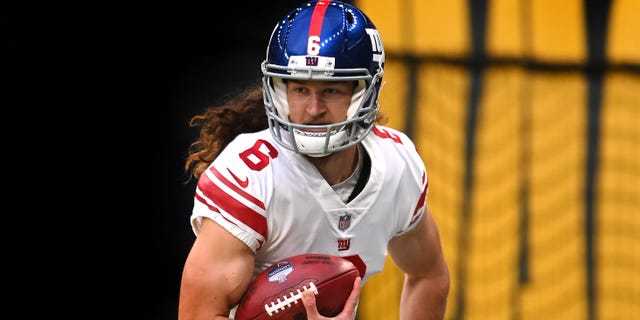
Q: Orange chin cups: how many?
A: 0